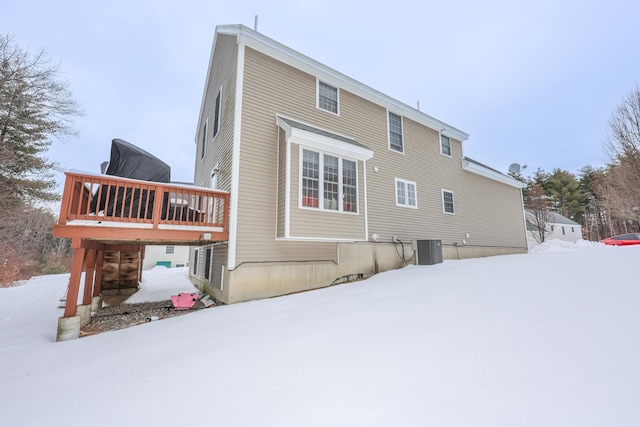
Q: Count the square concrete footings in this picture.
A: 3